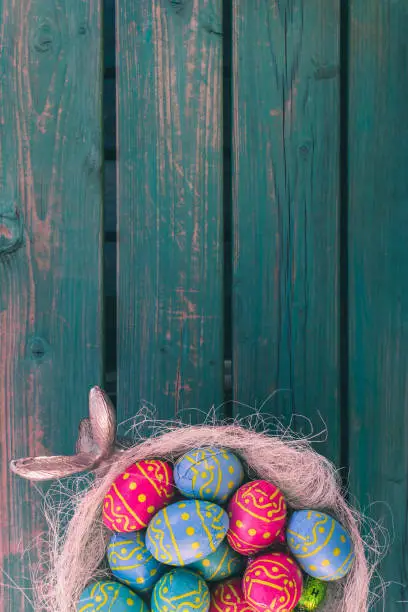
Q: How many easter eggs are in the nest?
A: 12